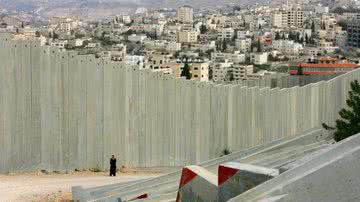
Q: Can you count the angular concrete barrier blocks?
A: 2